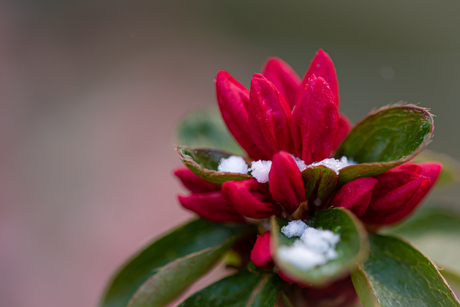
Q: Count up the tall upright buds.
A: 5